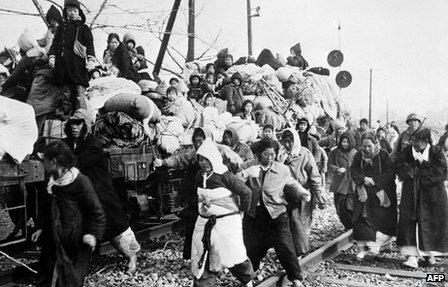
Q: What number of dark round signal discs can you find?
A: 2